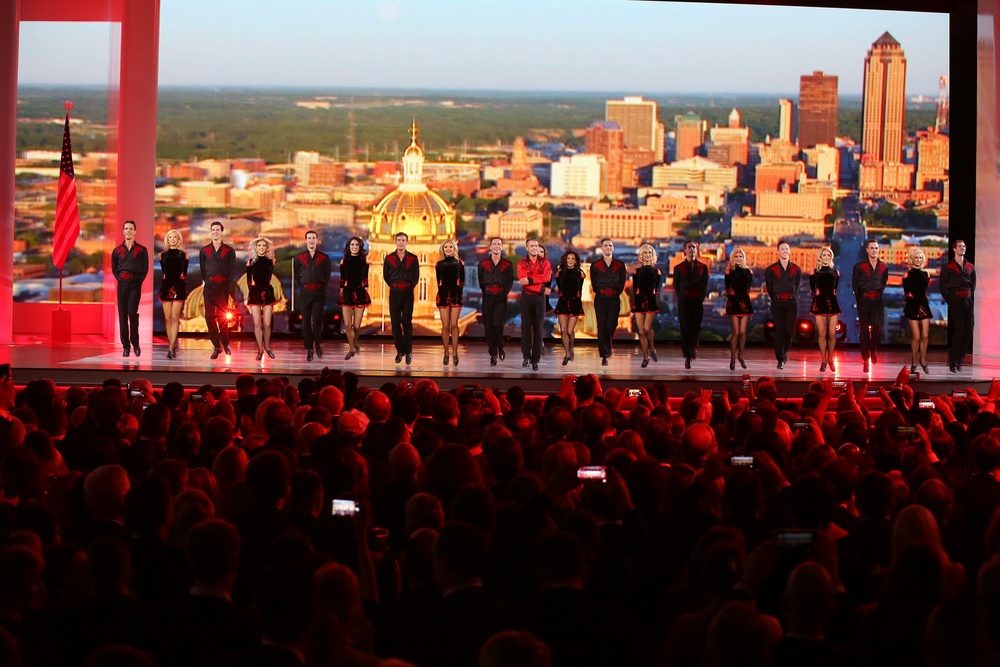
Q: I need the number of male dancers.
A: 11